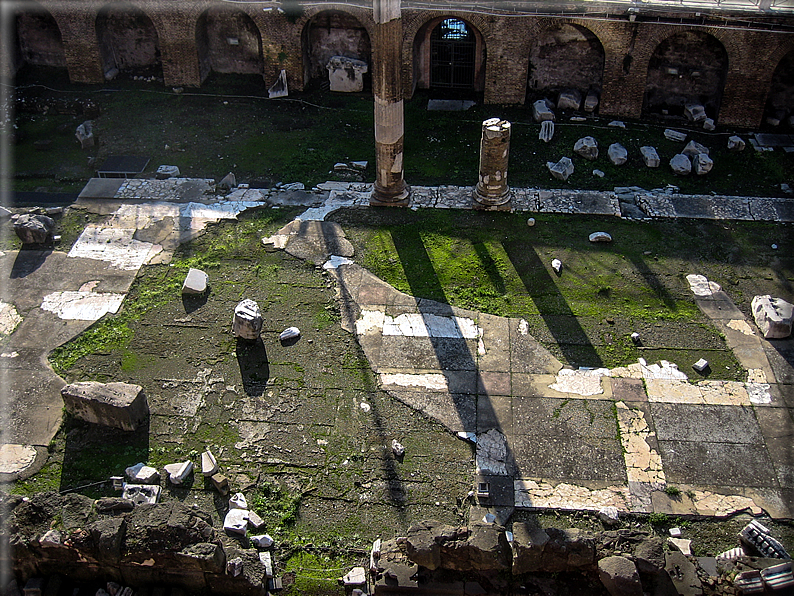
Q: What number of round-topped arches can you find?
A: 8